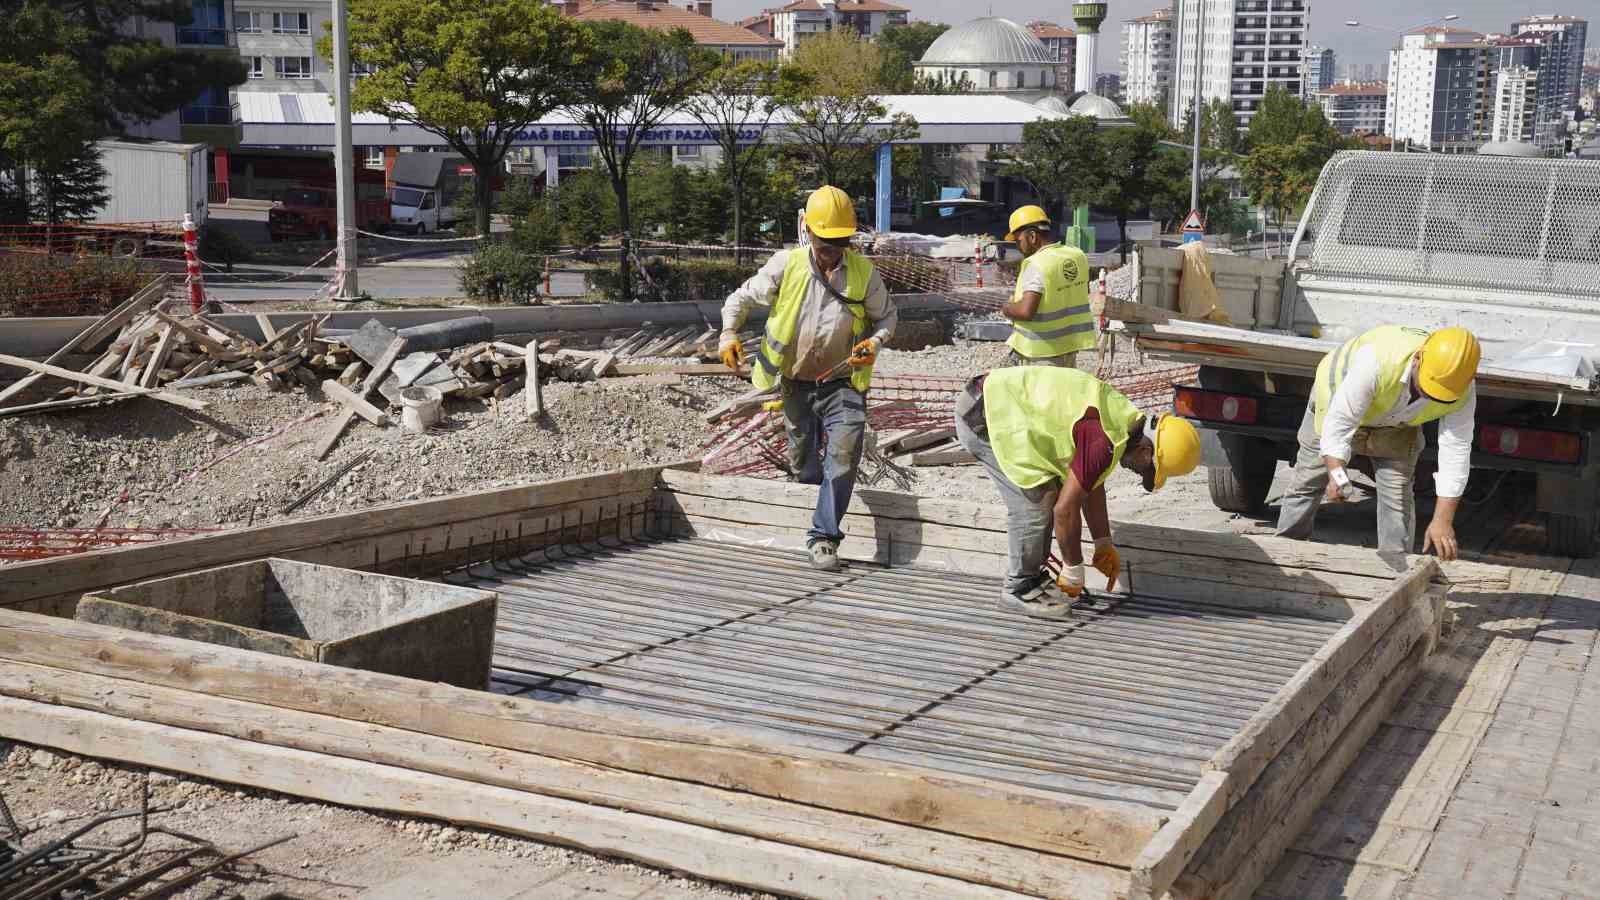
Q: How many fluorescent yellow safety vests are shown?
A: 4